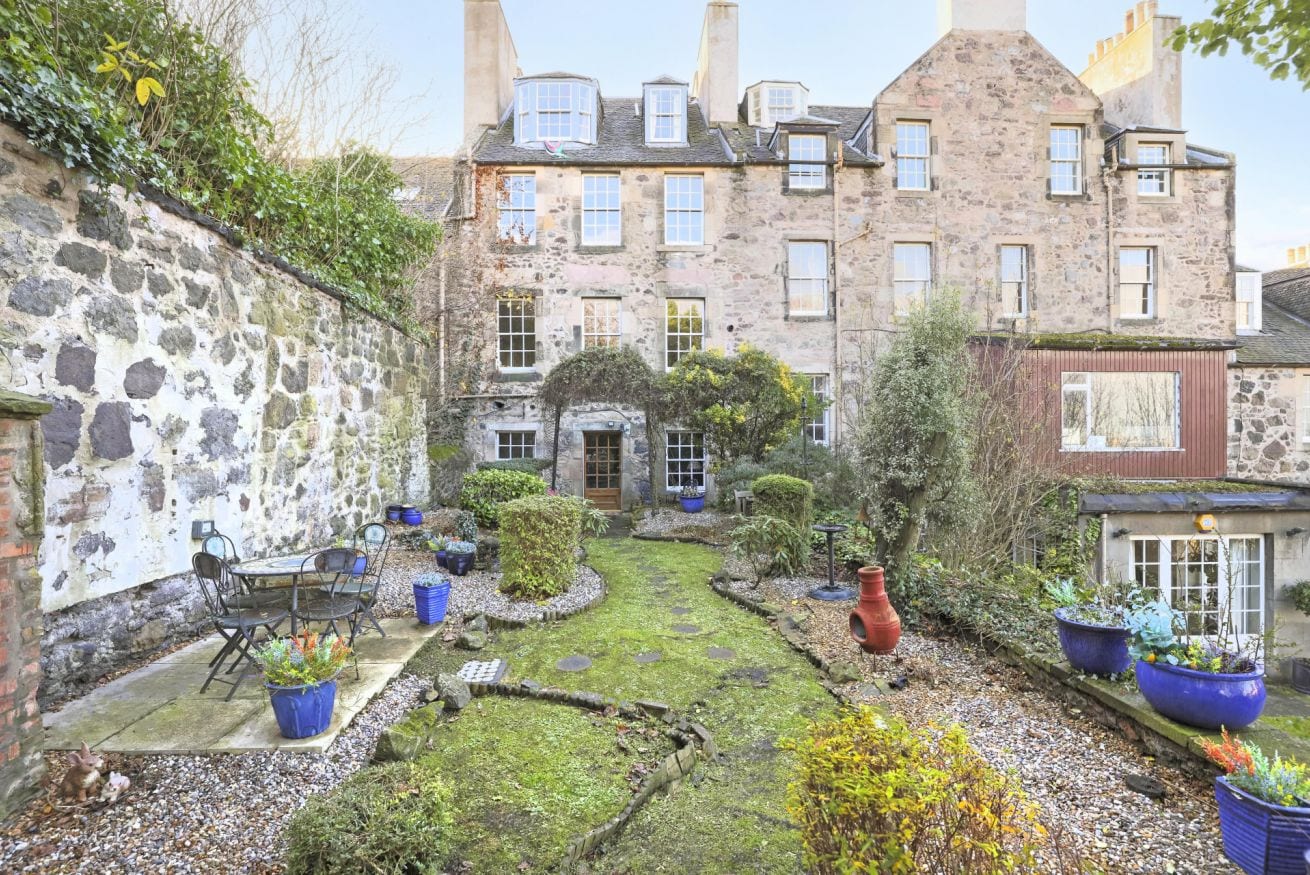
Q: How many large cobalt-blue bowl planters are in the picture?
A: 2